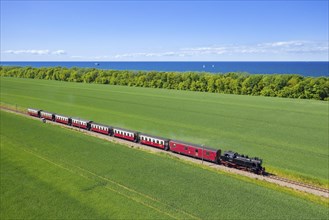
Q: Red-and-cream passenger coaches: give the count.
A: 7